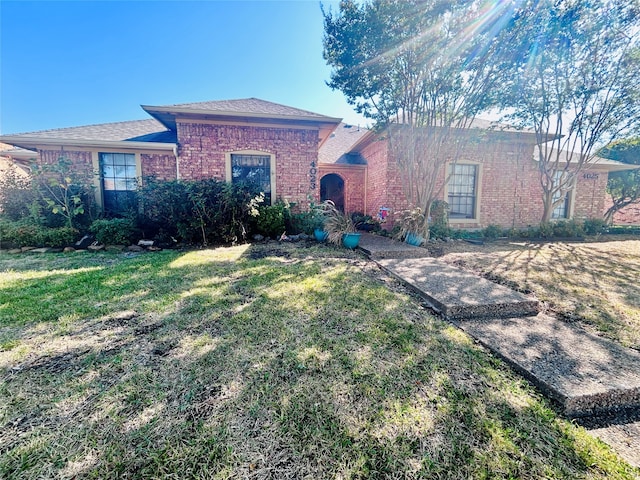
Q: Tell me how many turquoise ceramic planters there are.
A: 3